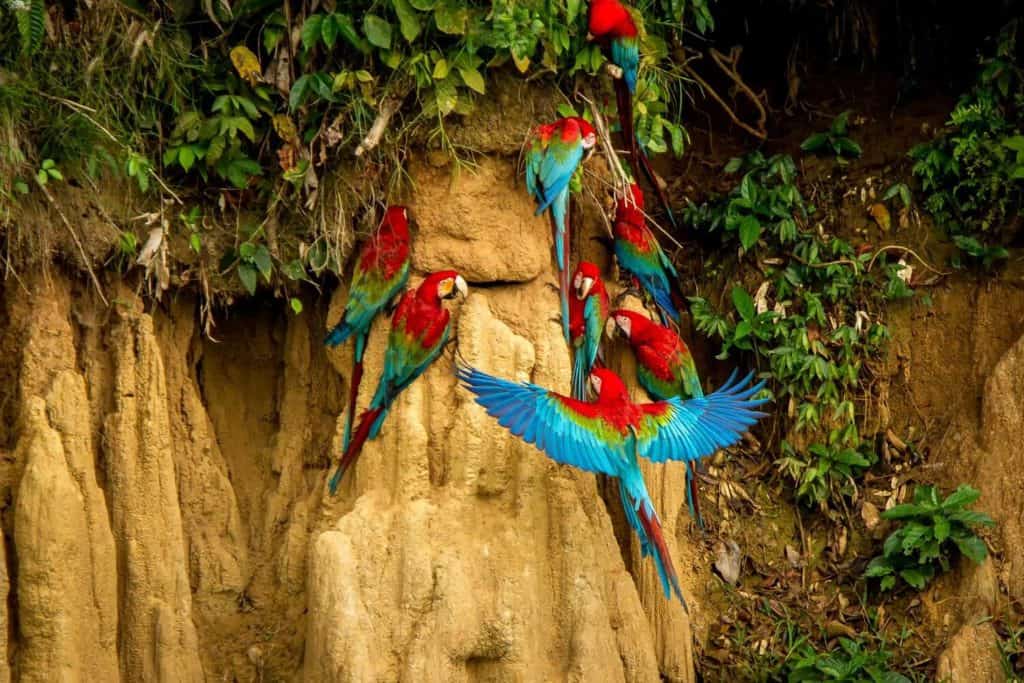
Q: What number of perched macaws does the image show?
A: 7